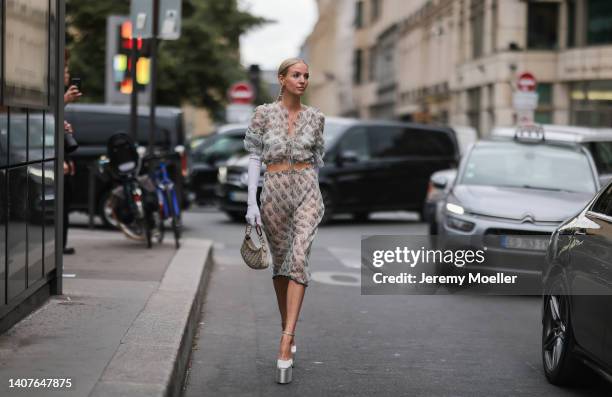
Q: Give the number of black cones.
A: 0